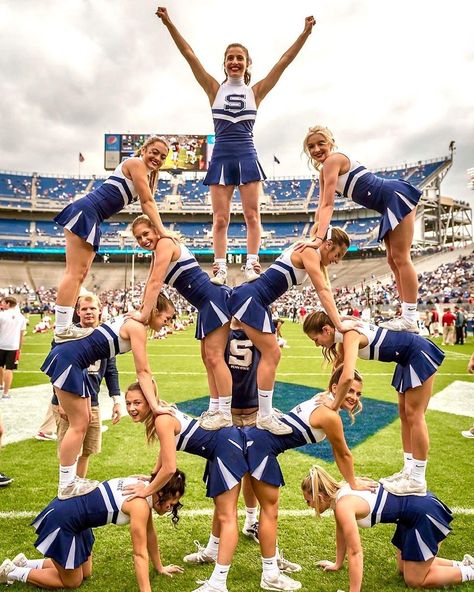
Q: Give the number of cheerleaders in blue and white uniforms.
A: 11